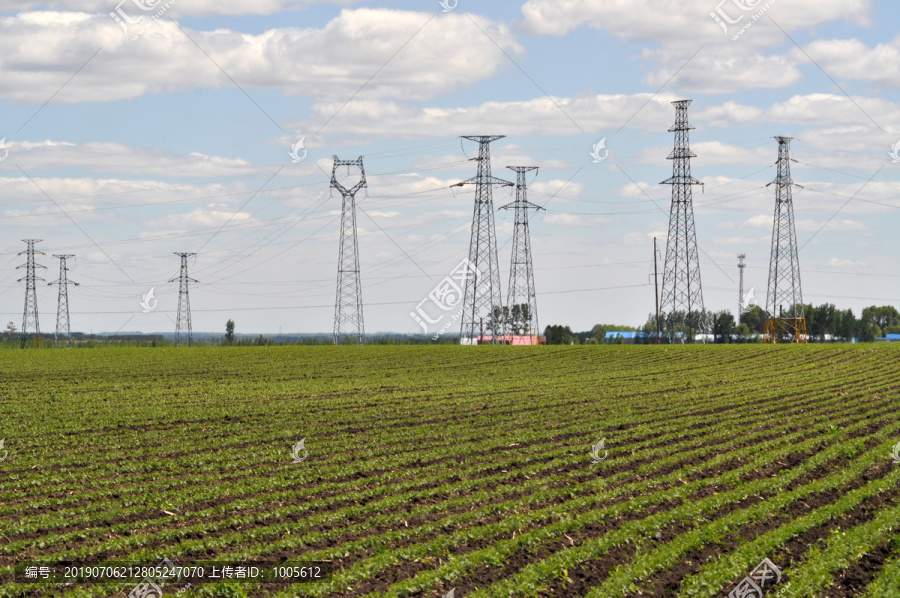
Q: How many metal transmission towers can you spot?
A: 8